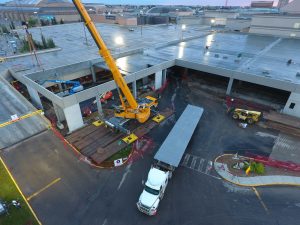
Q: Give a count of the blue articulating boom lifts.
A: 1